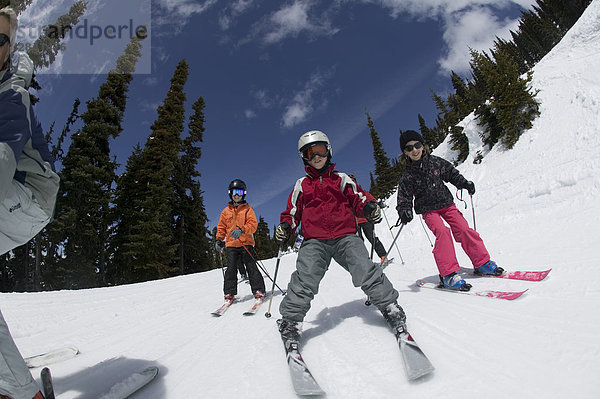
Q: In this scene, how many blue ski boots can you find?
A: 2